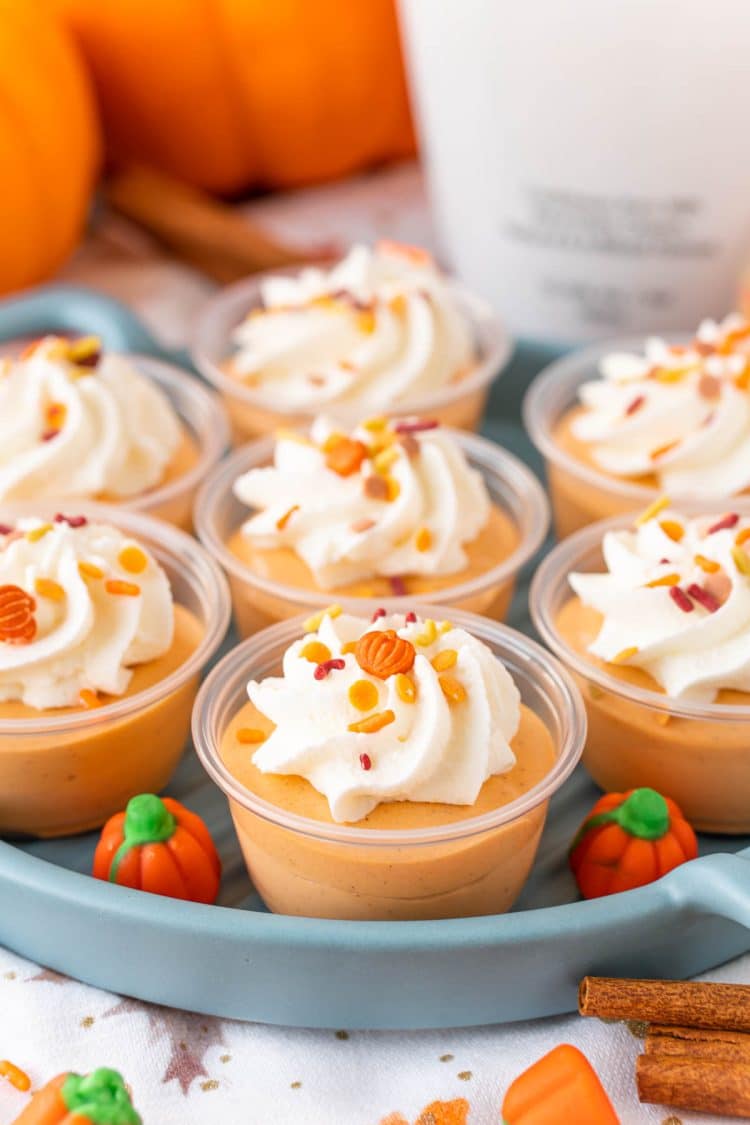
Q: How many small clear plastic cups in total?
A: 7